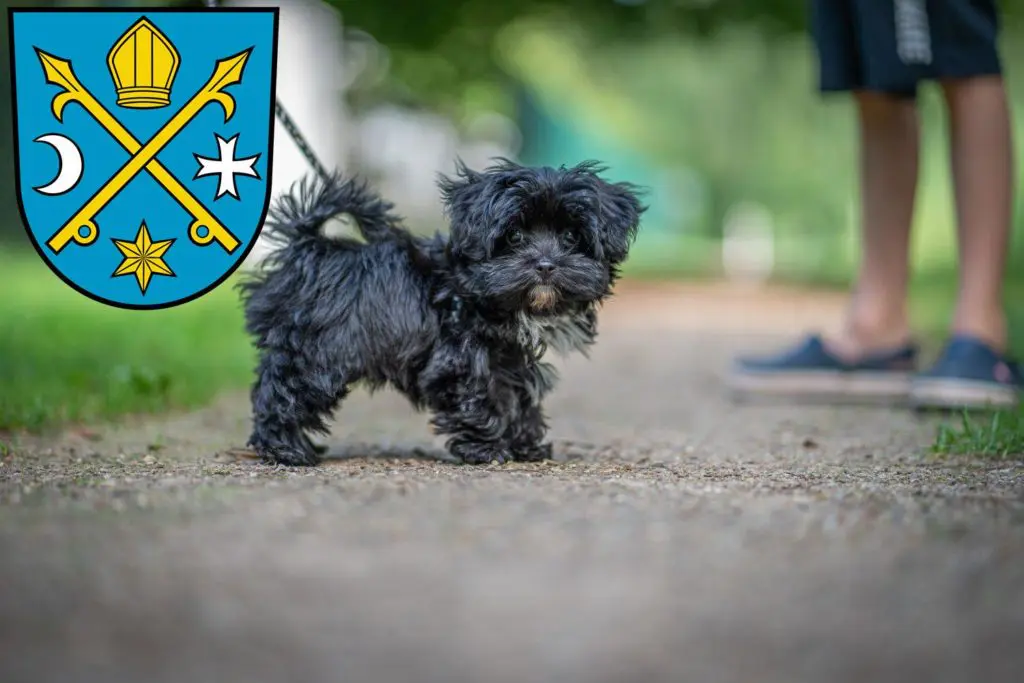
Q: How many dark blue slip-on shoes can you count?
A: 2